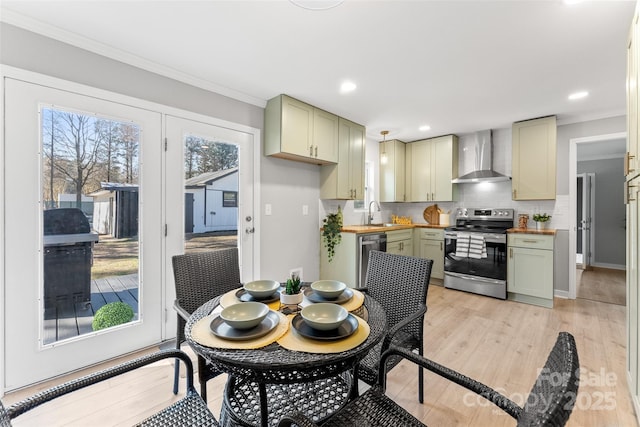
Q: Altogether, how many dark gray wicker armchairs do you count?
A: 4